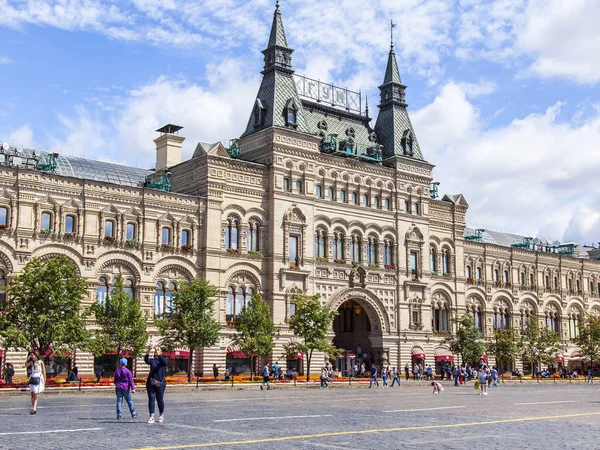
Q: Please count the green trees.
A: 9